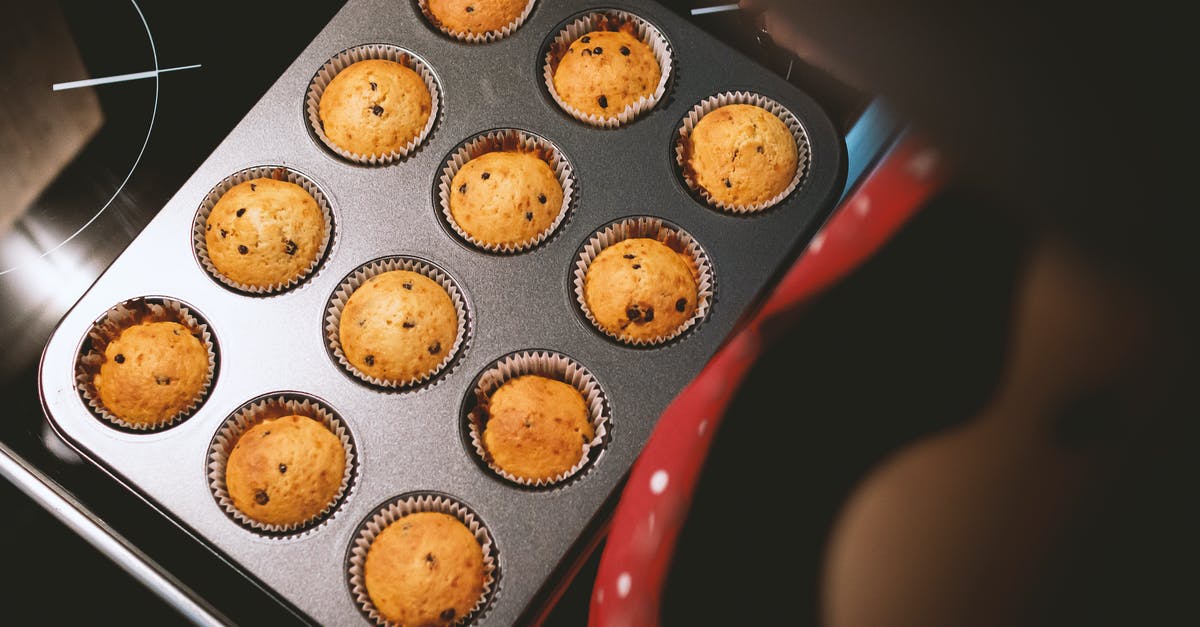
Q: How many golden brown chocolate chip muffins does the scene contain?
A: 12